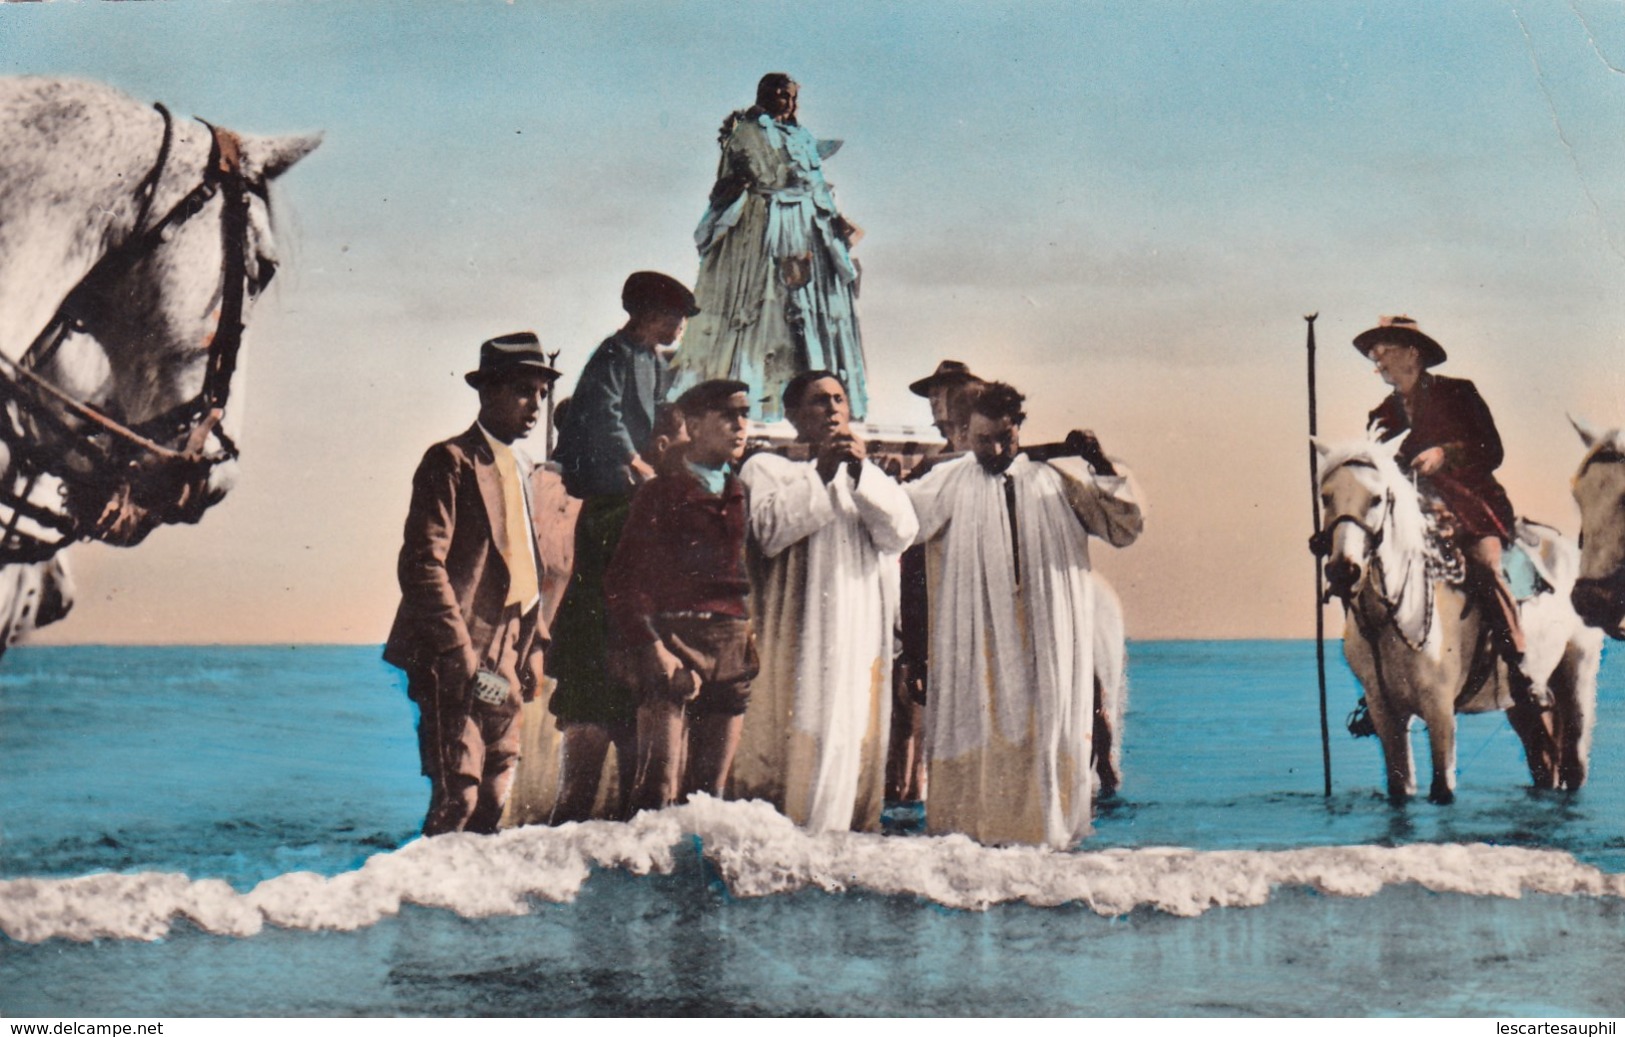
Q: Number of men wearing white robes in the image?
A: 2